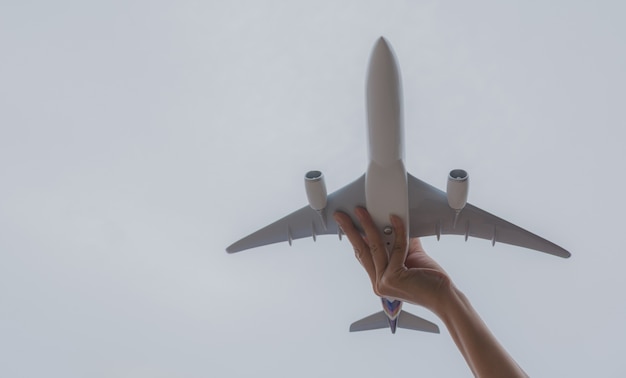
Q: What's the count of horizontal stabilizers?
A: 2